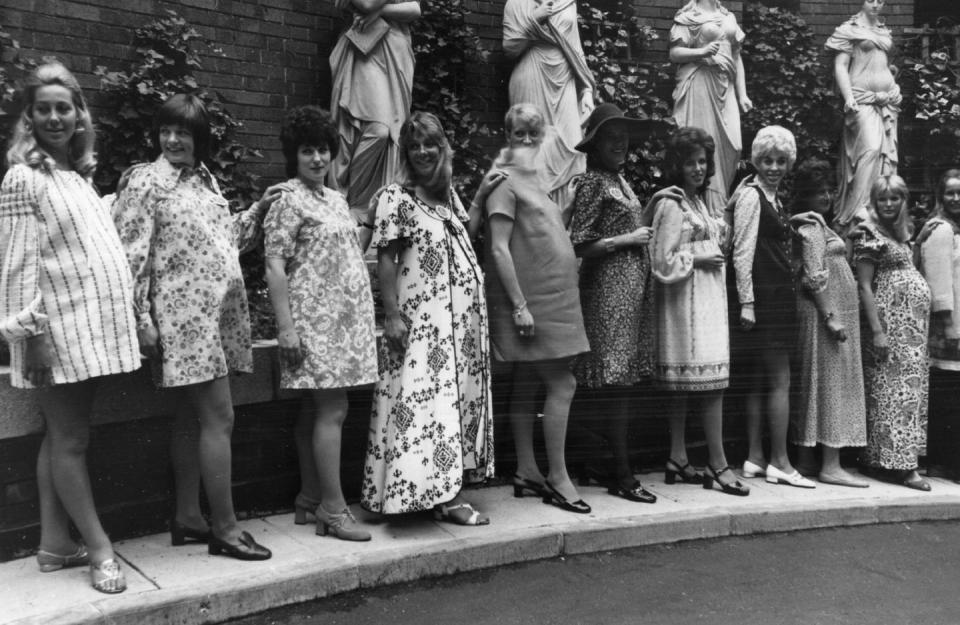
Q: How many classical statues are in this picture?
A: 4